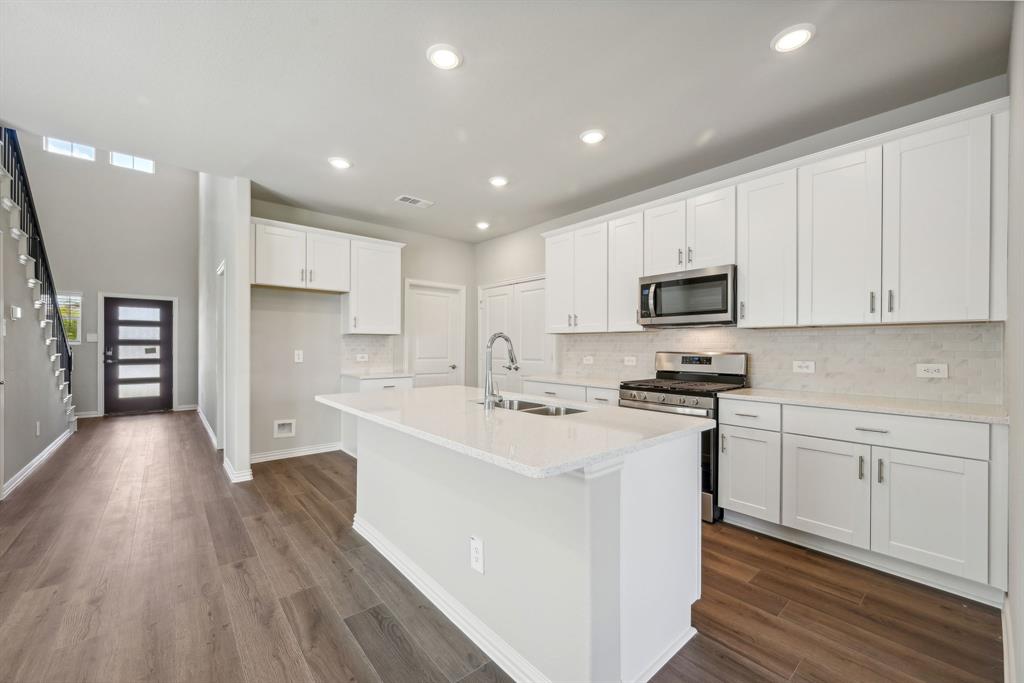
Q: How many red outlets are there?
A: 0